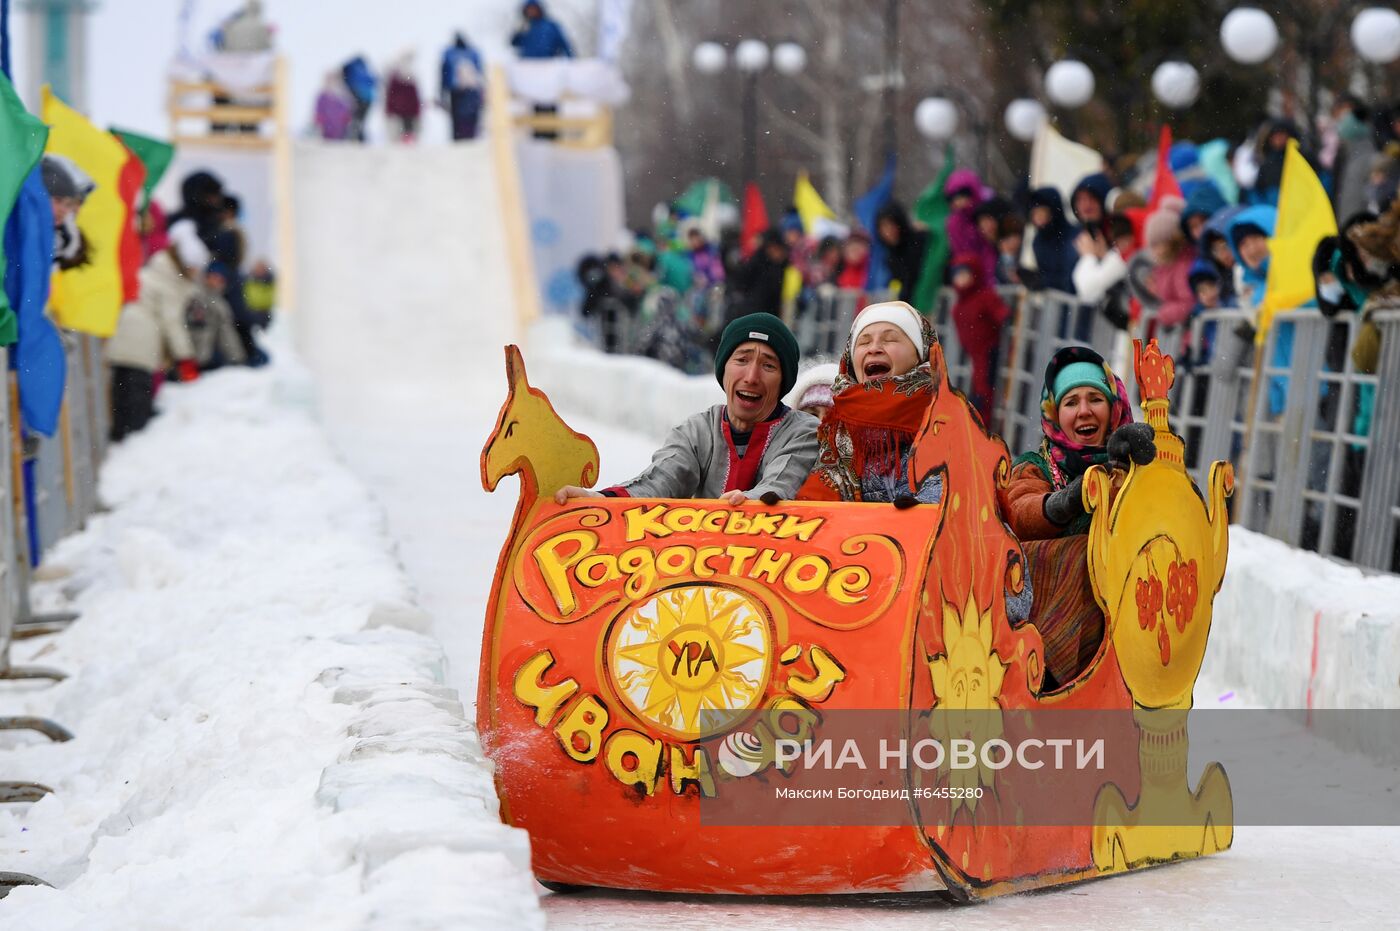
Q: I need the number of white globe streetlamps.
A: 9